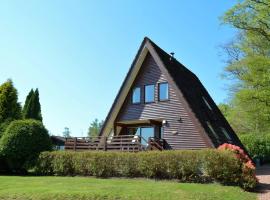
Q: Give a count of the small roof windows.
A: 3